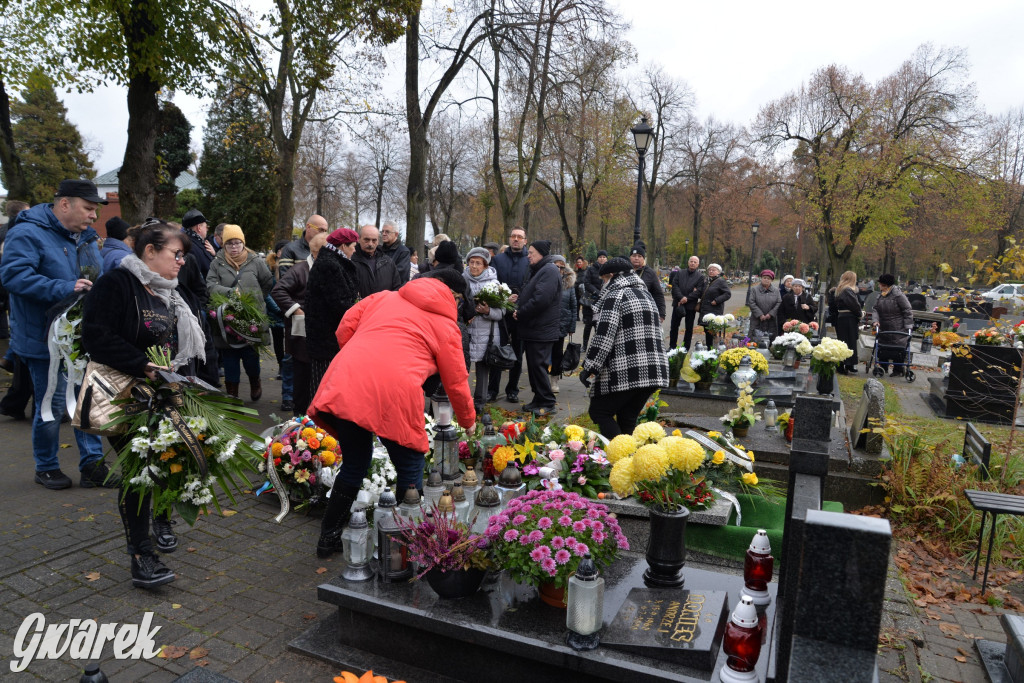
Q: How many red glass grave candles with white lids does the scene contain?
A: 2